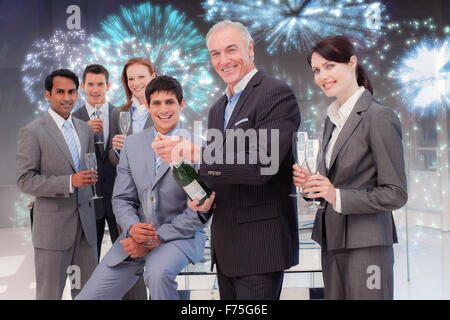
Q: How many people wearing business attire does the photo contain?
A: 6